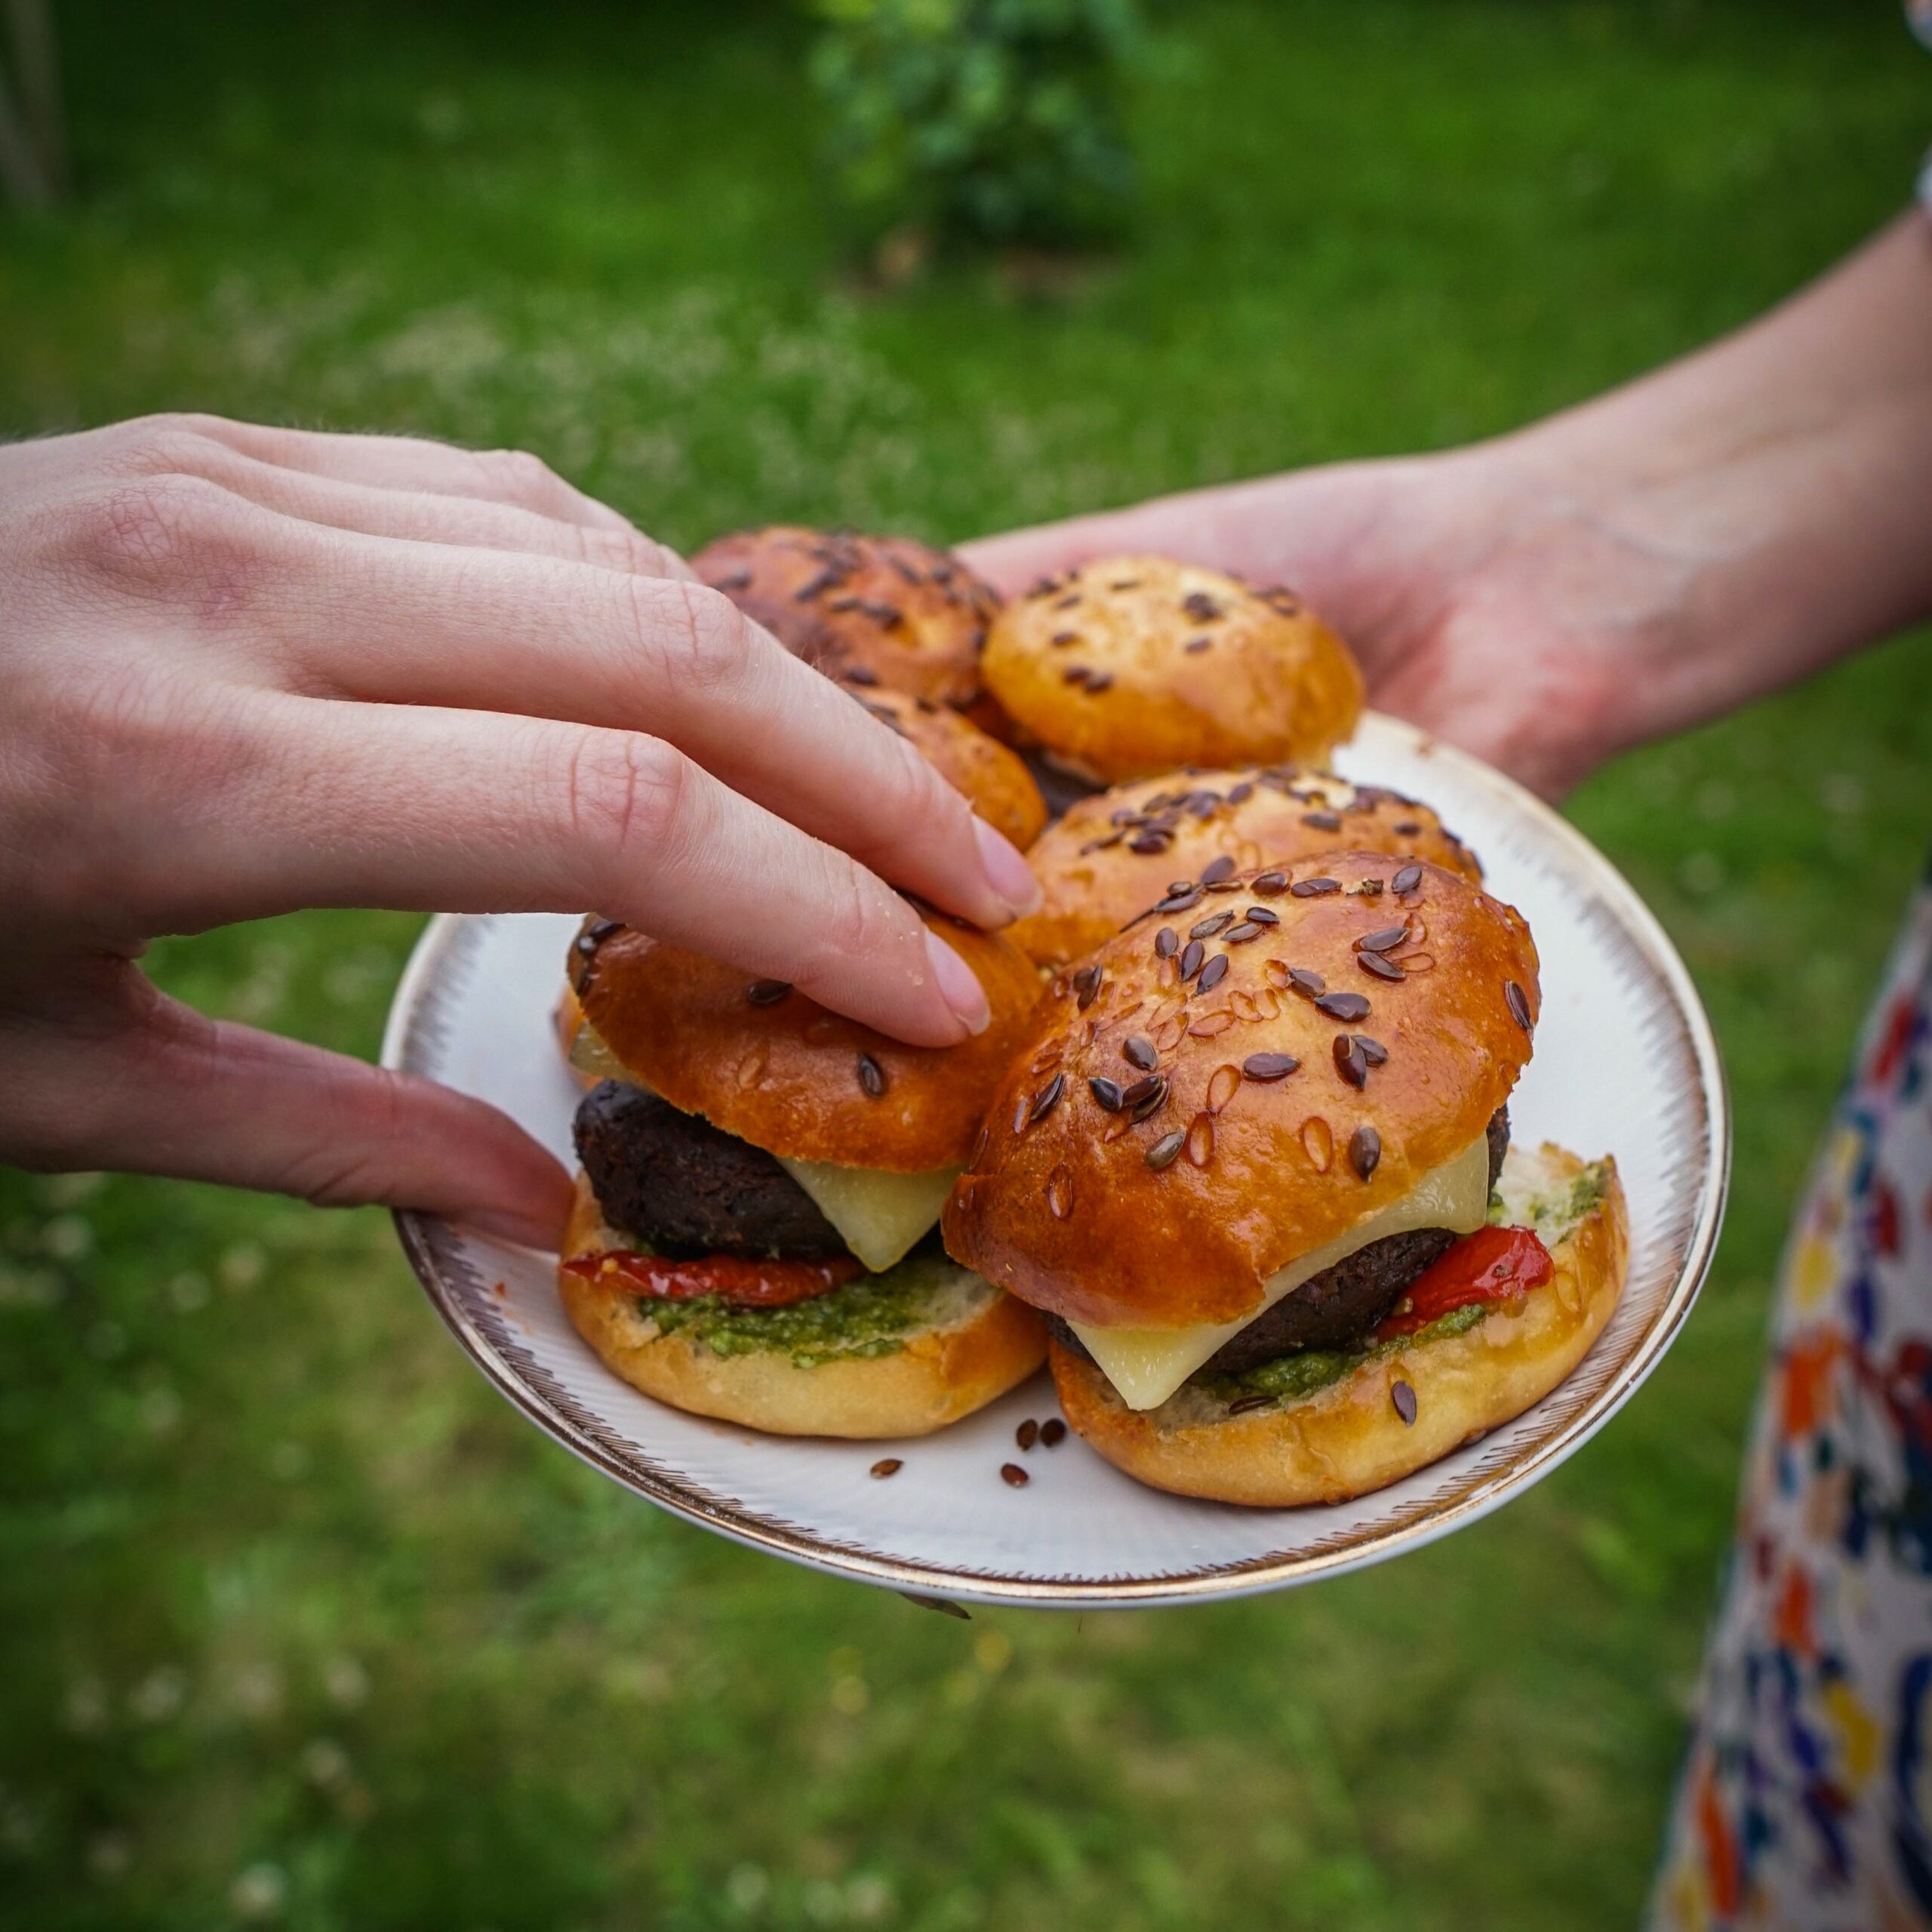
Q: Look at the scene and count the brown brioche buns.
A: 6